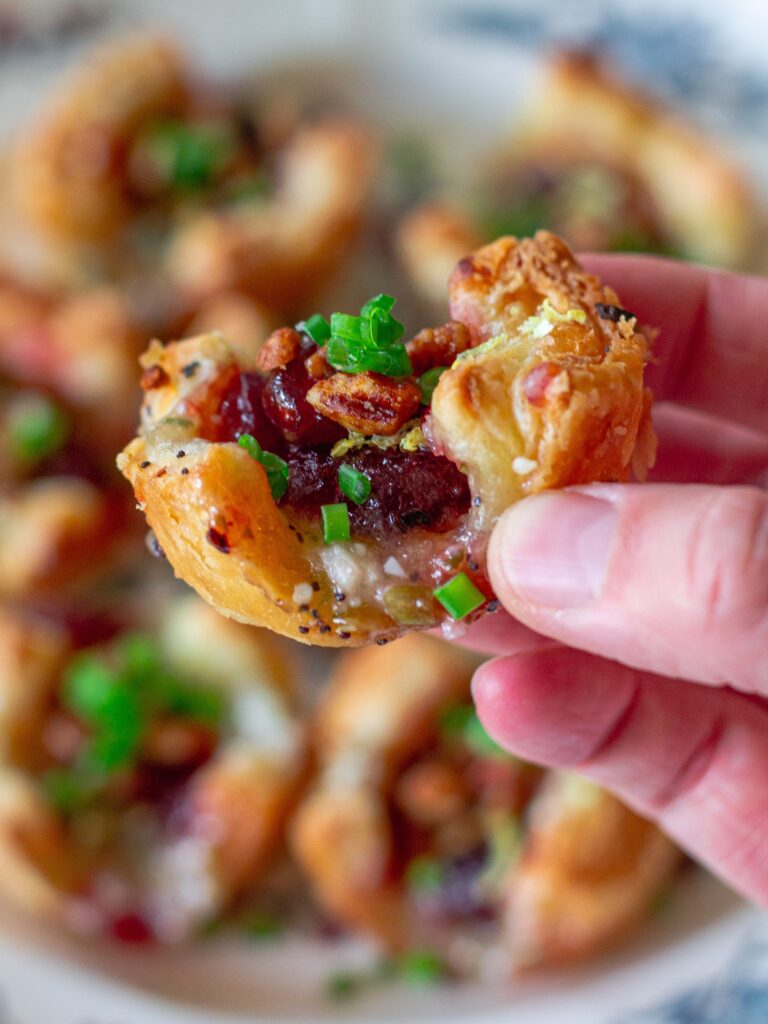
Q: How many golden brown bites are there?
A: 6